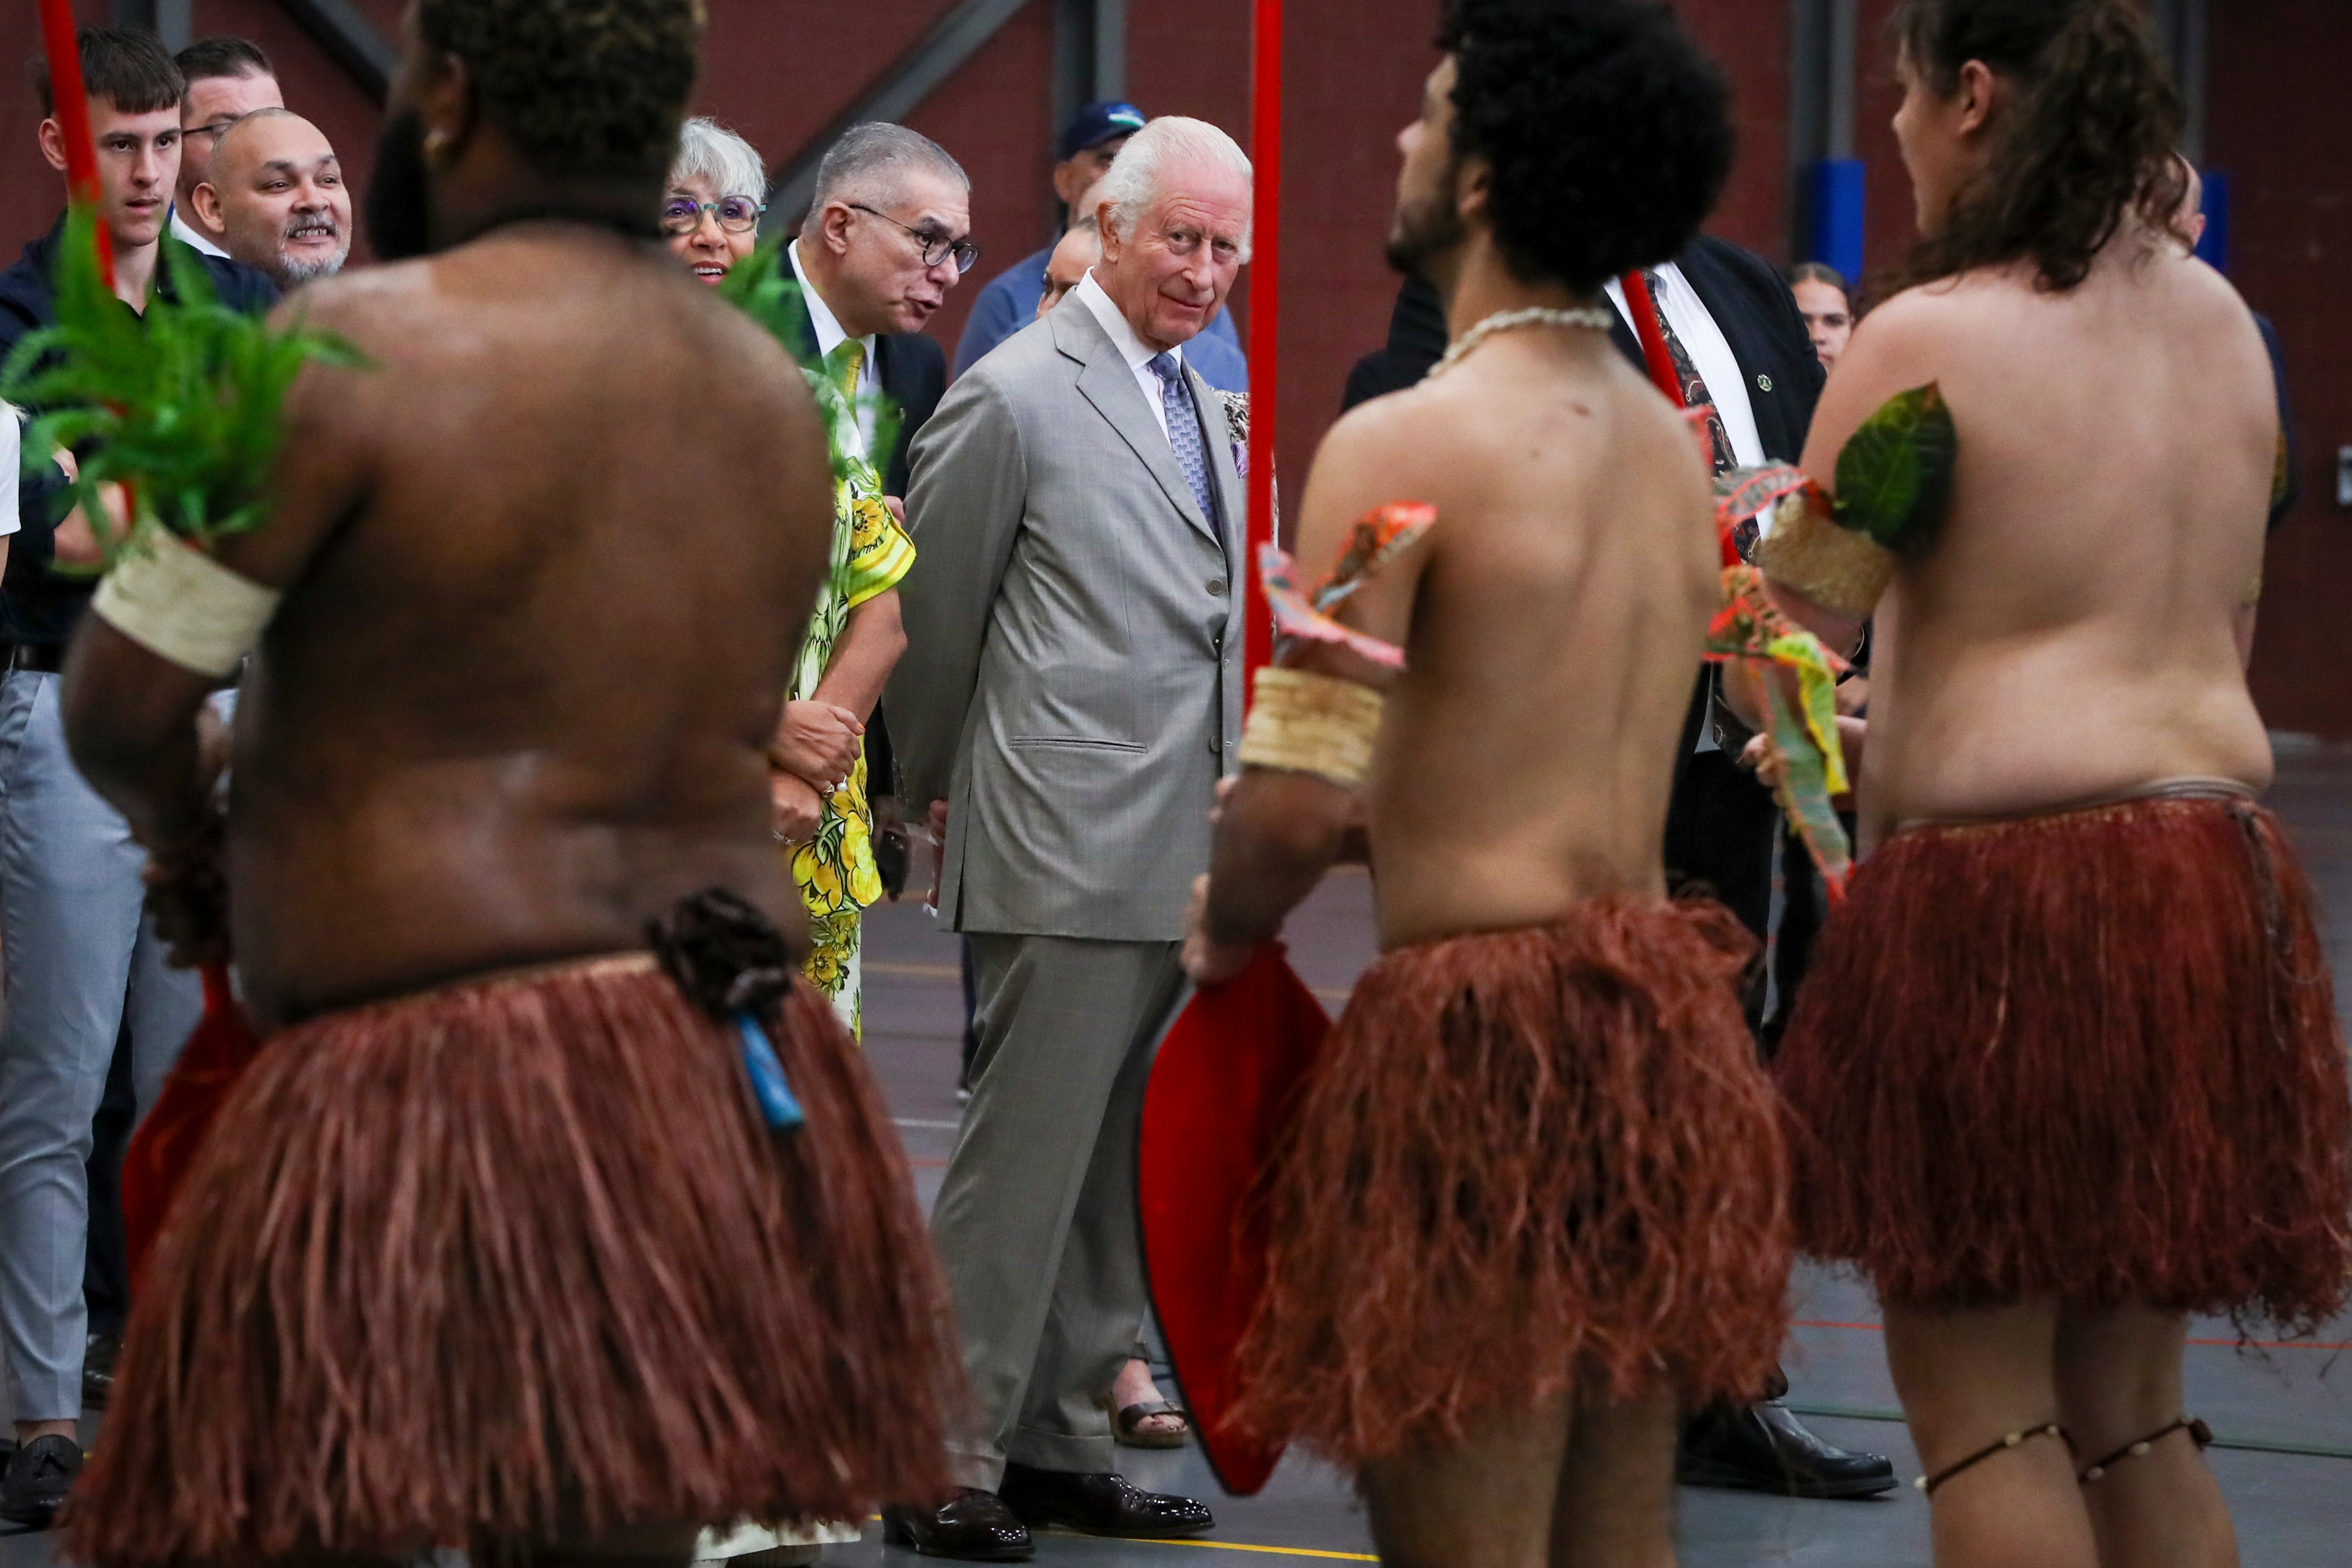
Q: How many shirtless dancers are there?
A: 3